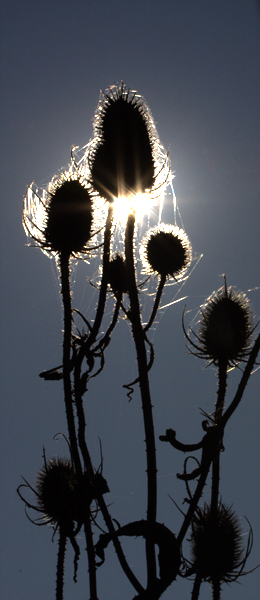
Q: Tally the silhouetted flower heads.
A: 7